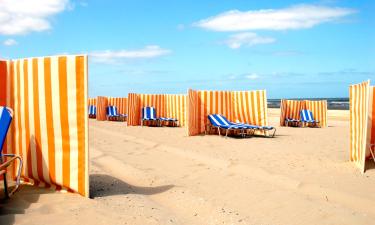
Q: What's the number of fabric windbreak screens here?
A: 7